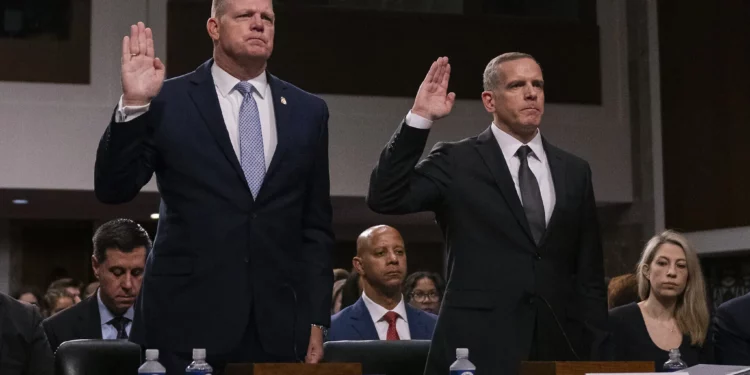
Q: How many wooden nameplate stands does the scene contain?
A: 2